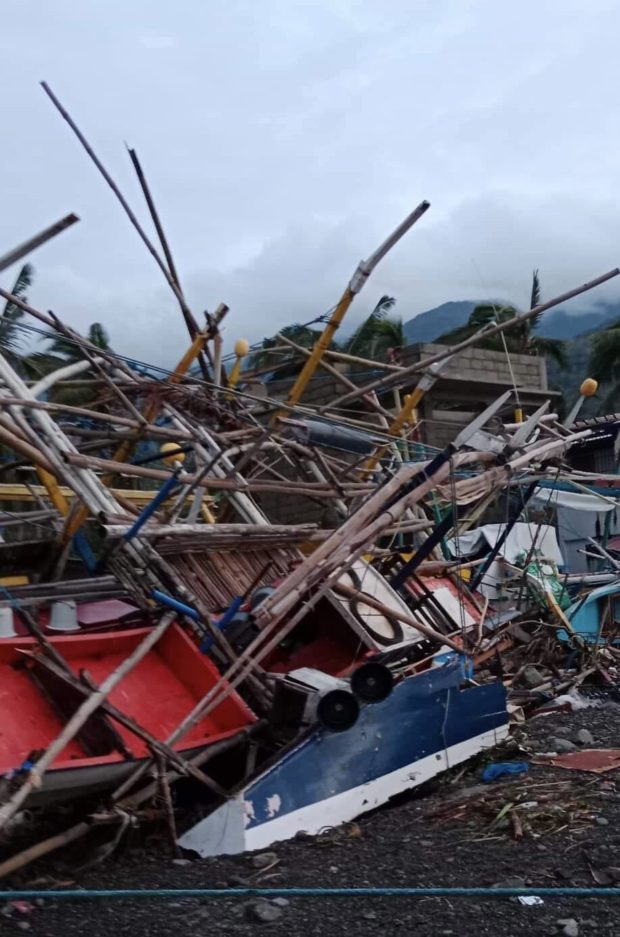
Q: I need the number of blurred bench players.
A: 0